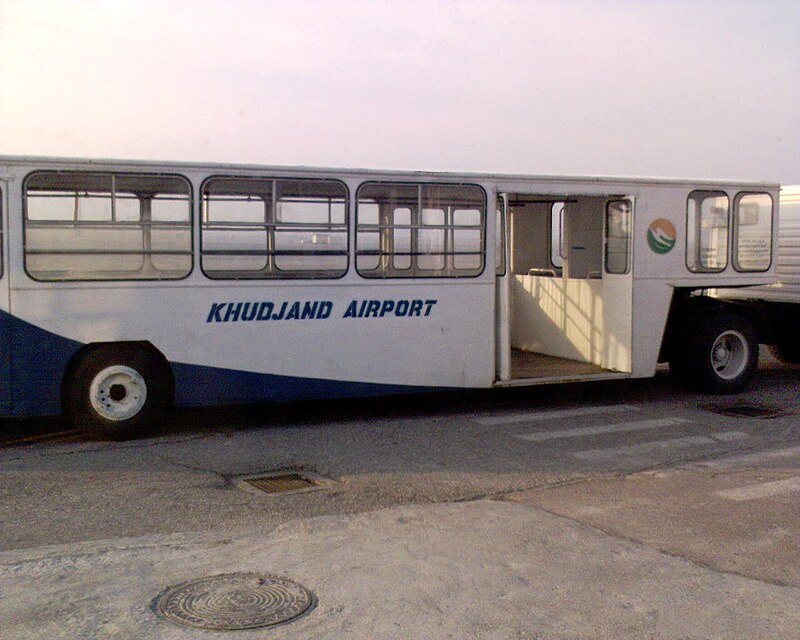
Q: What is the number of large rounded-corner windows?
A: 3